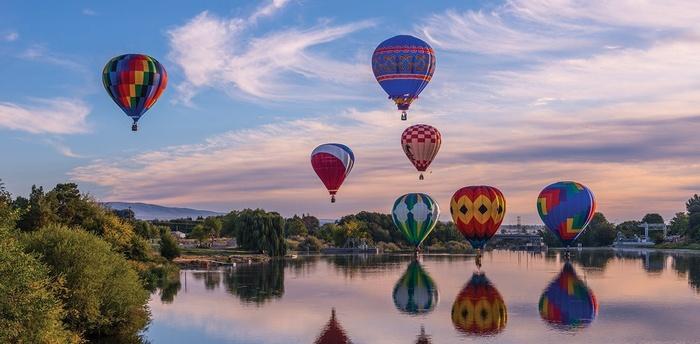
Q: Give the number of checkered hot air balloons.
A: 2